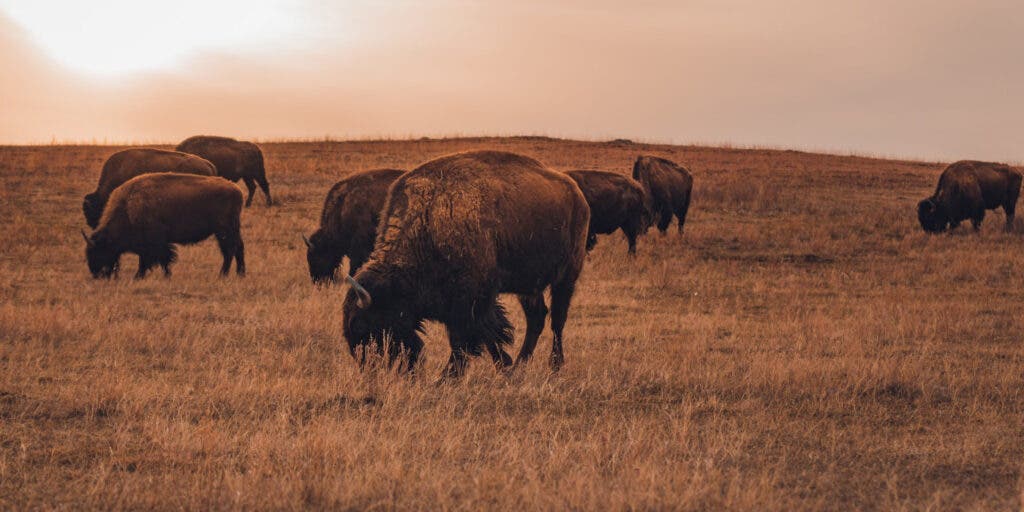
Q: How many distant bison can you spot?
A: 7